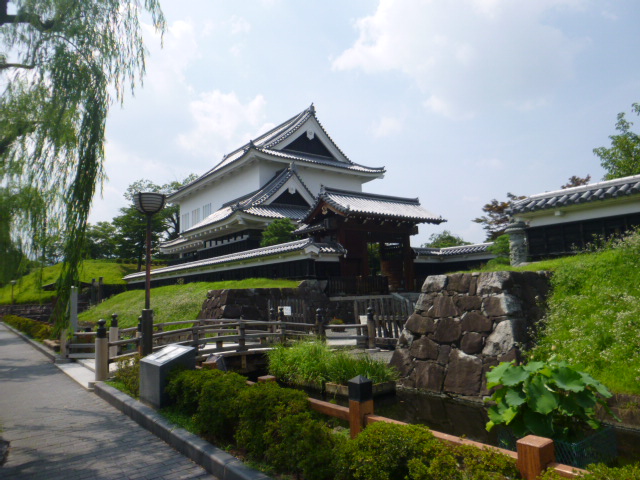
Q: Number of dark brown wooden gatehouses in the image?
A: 1